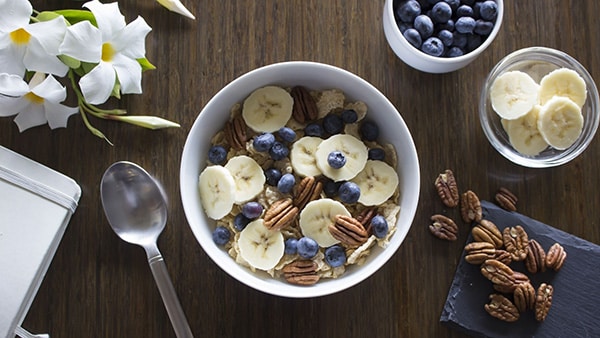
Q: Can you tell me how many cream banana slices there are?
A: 12